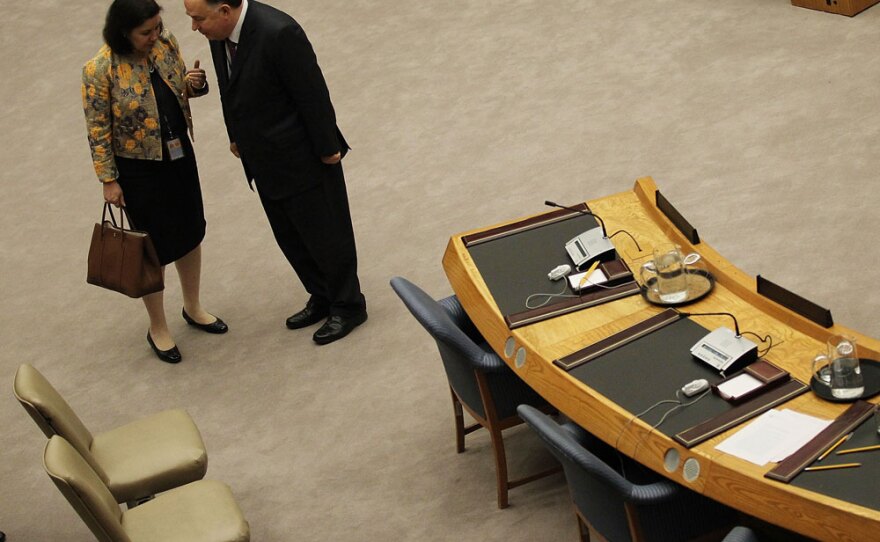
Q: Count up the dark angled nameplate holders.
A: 2